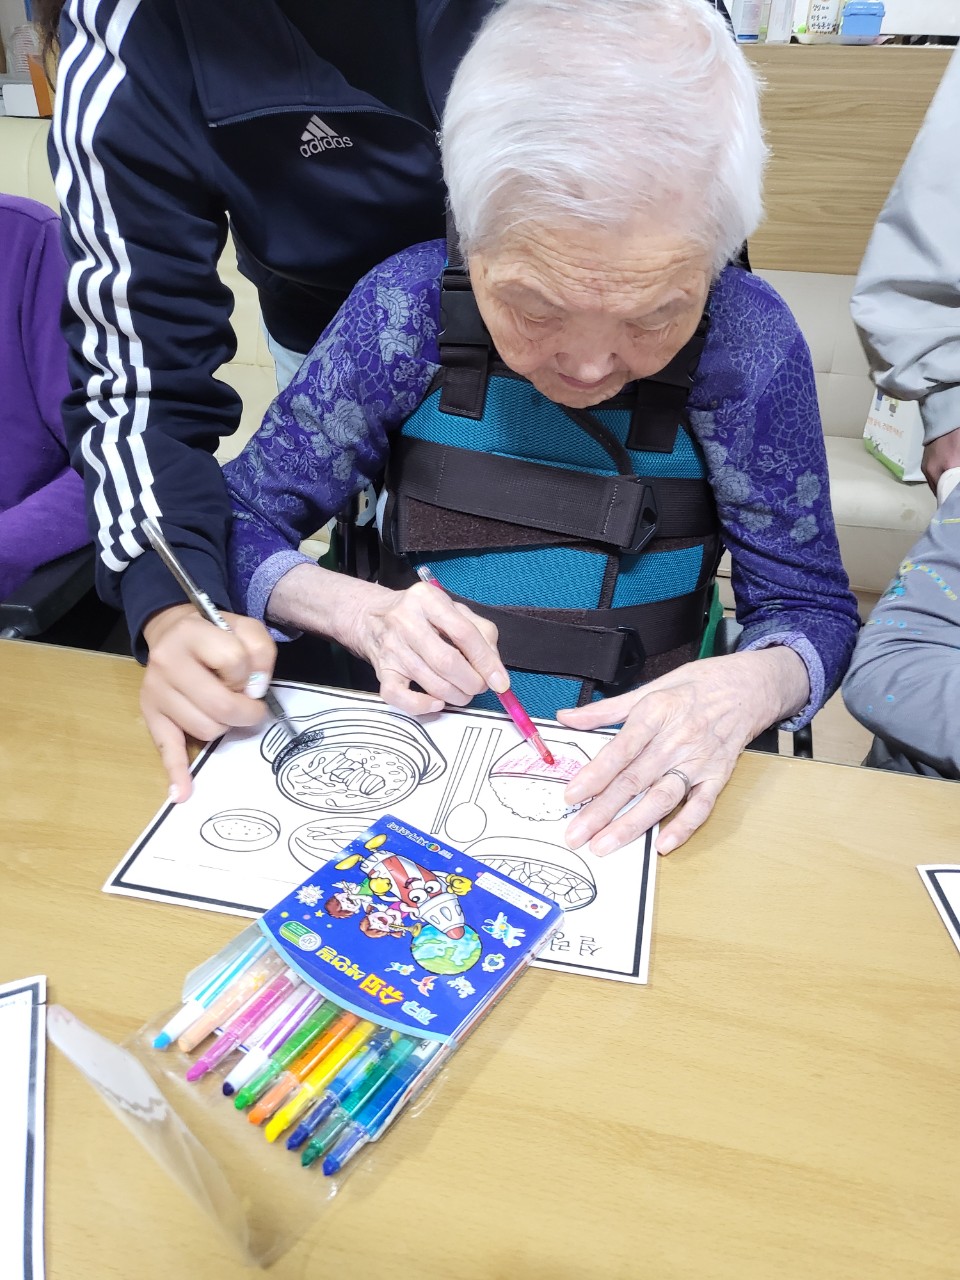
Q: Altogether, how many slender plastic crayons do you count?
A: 12